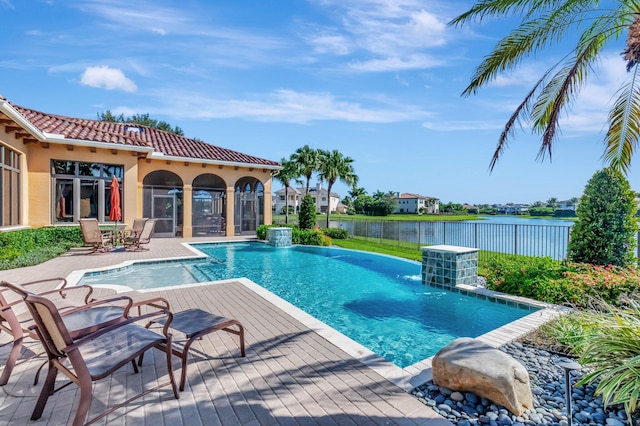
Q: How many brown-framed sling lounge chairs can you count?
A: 2